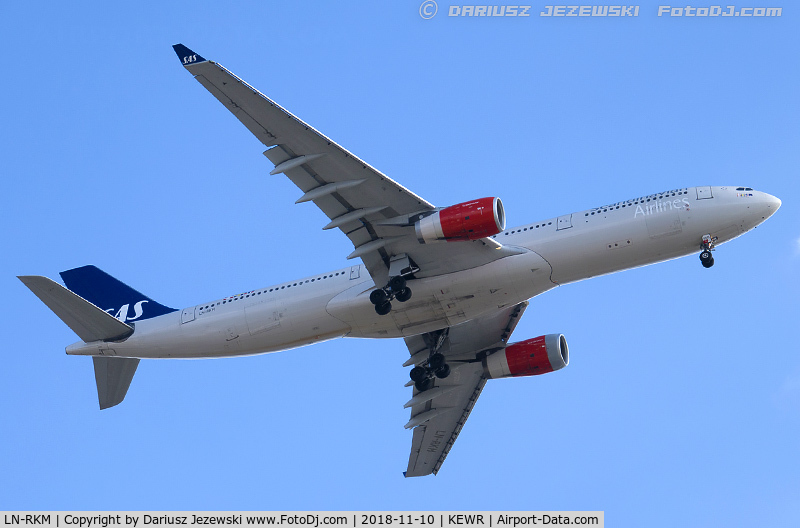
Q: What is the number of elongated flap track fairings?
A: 8